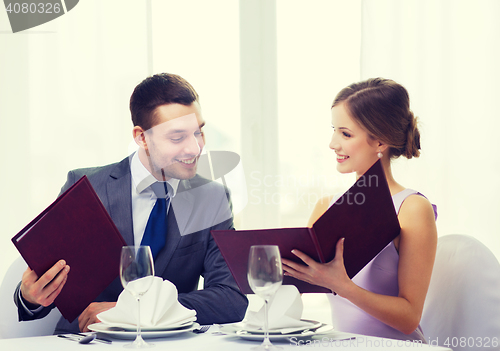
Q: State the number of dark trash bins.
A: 0